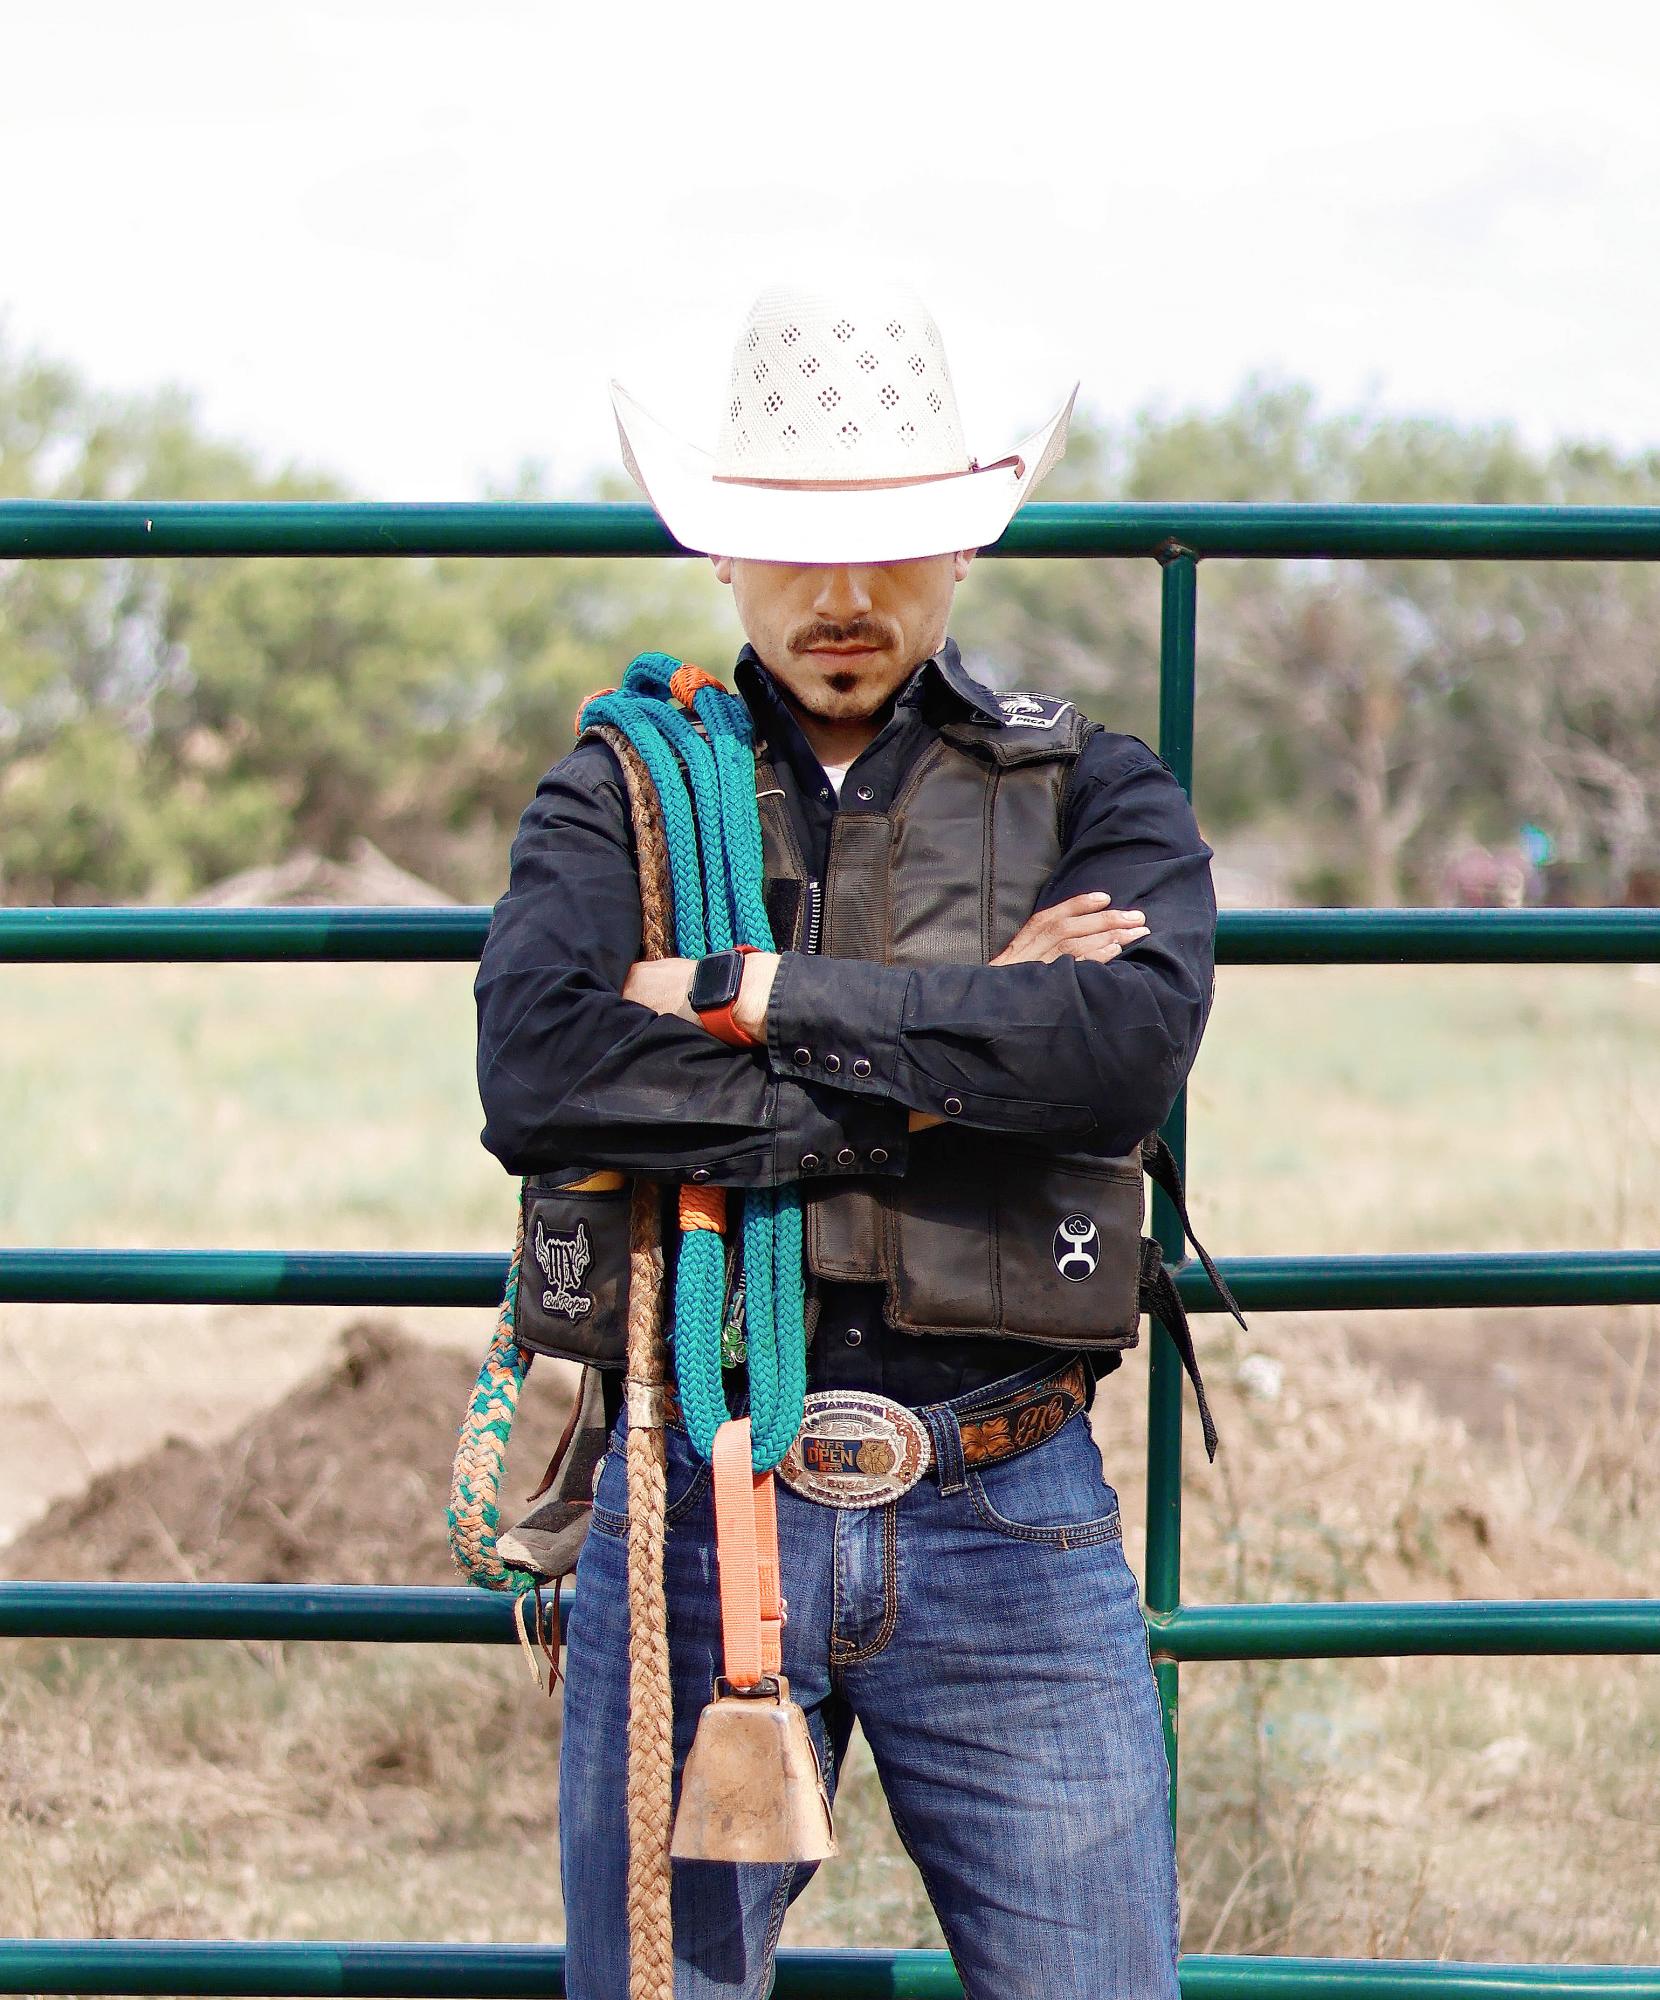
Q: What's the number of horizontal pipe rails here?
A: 5